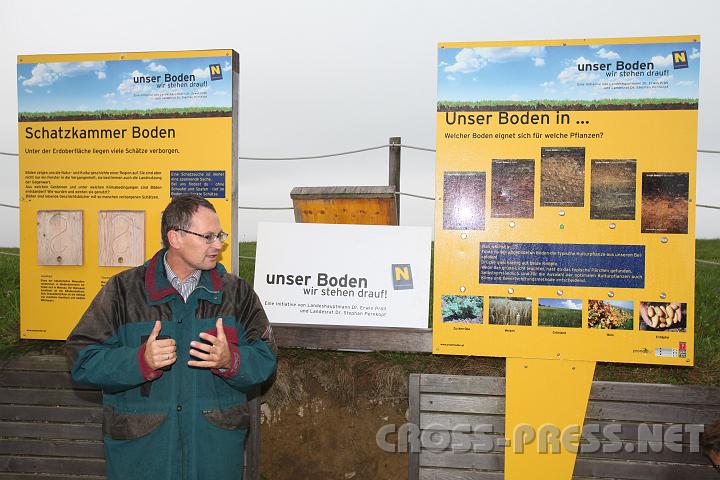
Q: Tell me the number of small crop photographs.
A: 5